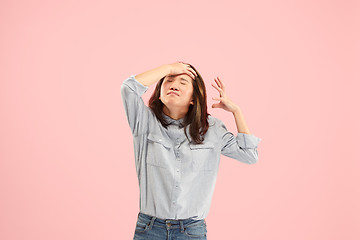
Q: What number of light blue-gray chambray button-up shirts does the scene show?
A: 1